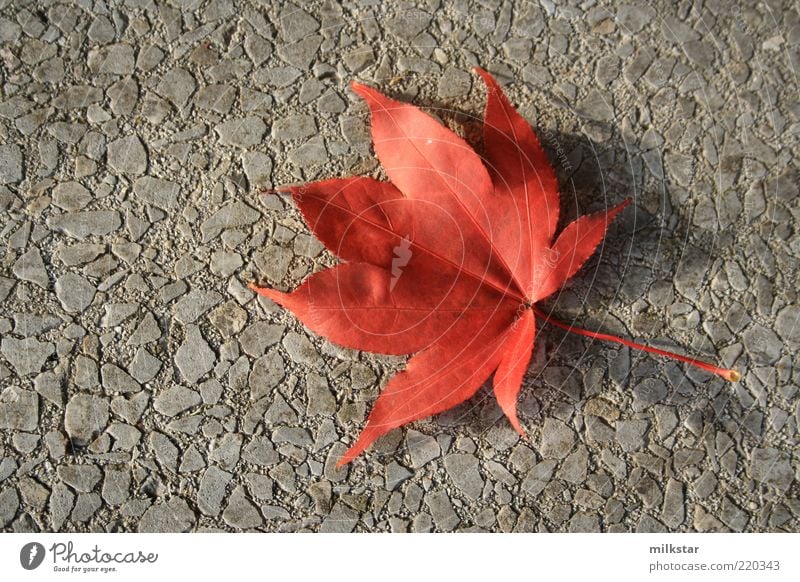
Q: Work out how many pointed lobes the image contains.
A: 7